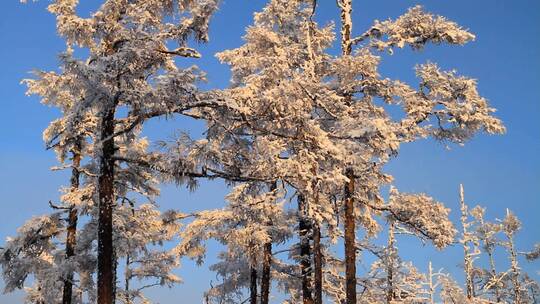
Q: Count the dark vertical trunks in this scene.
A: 7